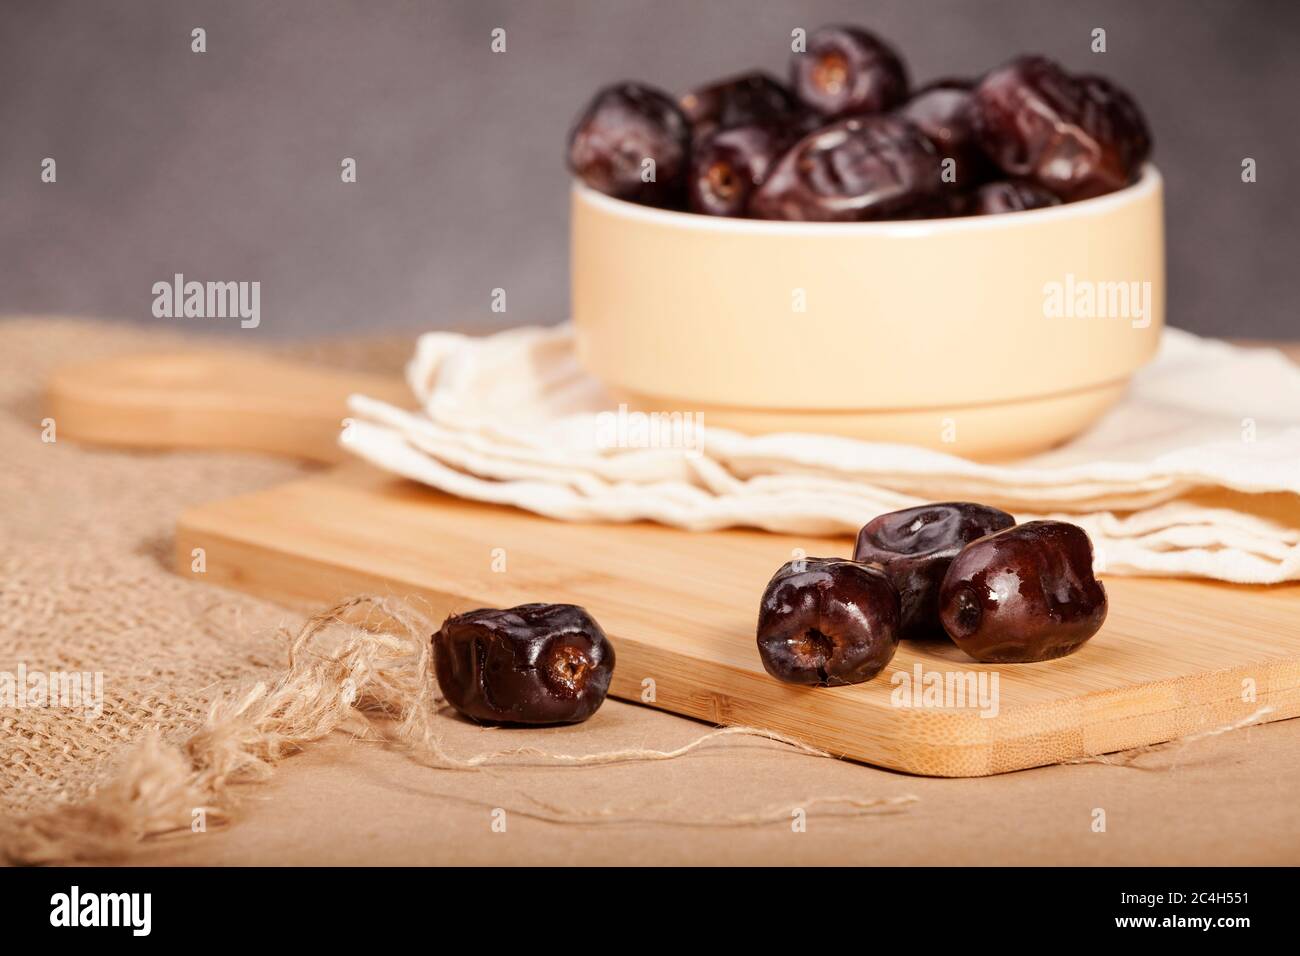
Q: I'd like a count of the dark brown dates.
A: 13